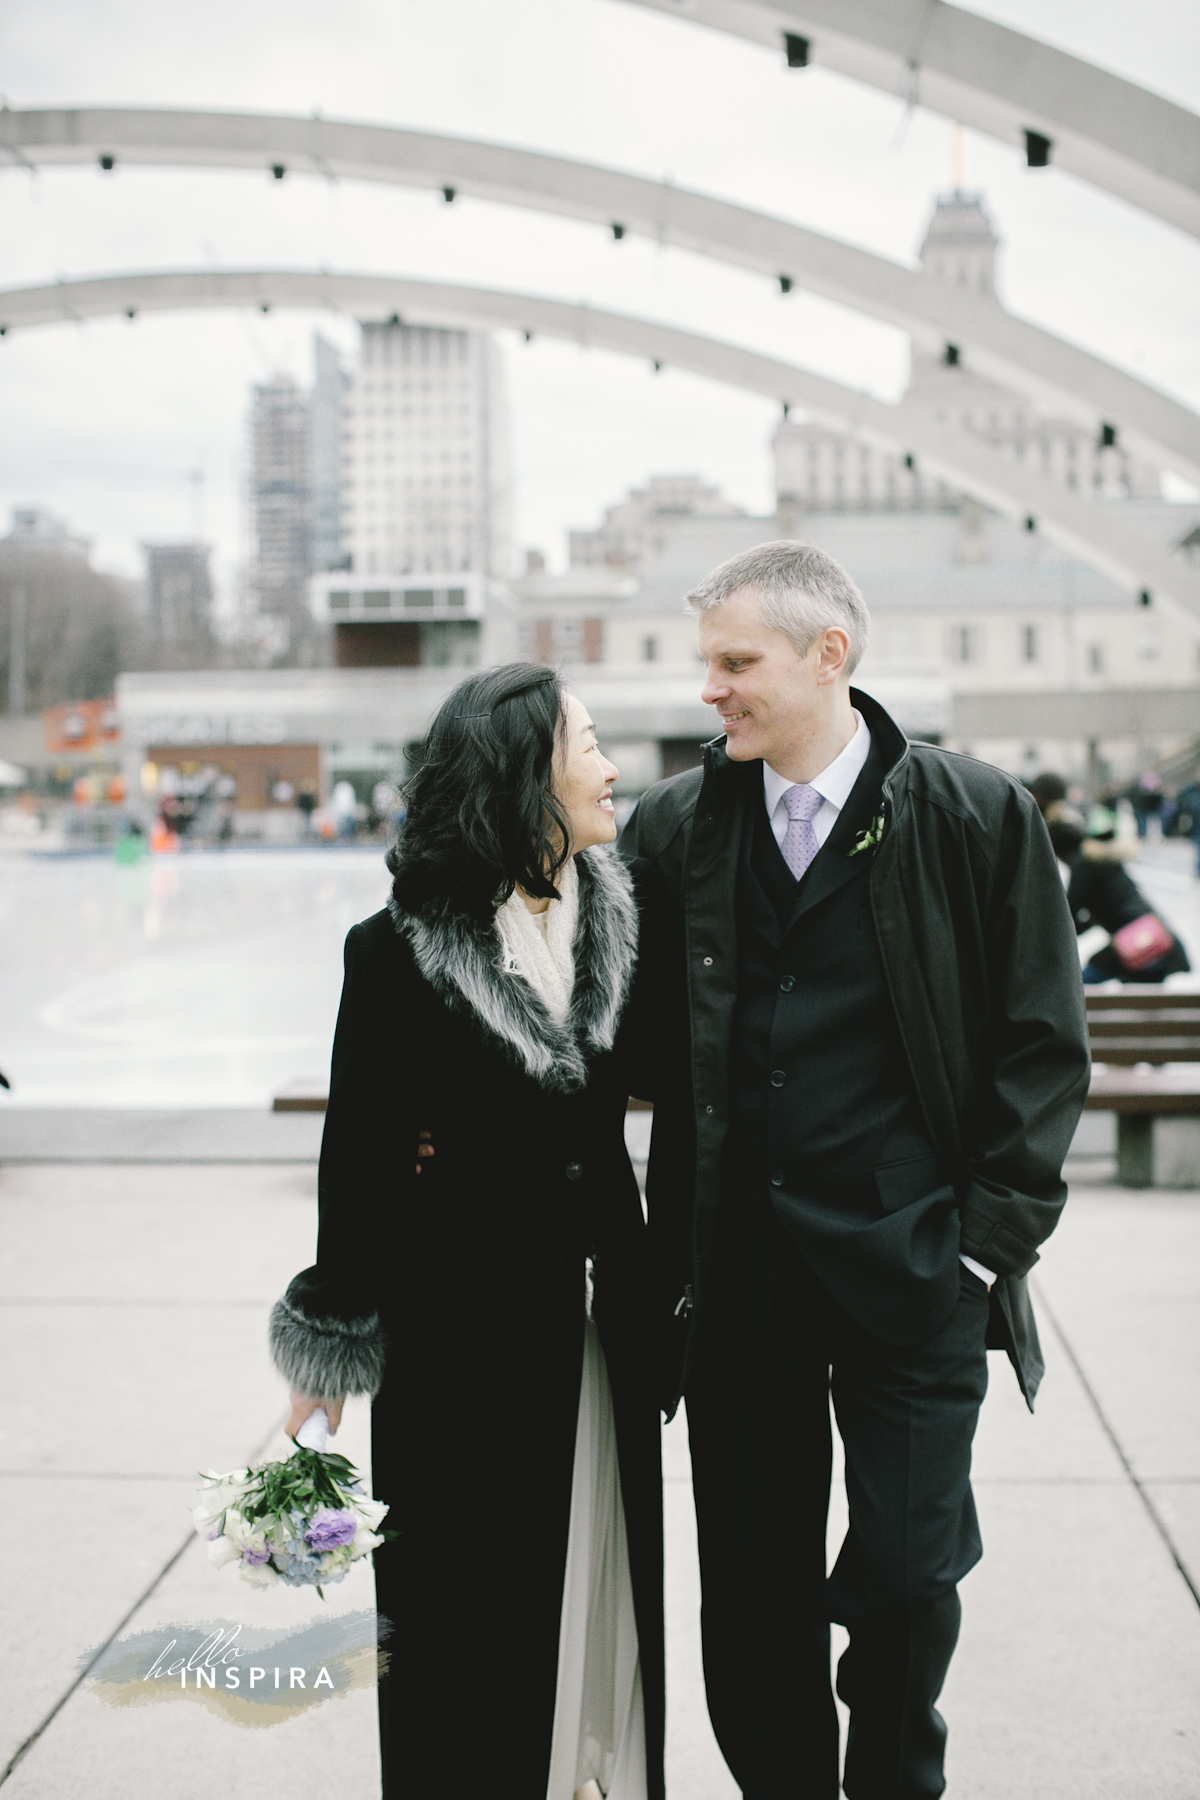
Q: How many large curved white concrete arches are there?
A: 3